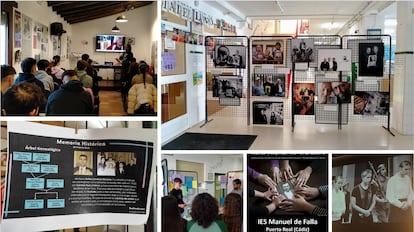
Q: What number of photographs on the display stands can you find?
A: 11